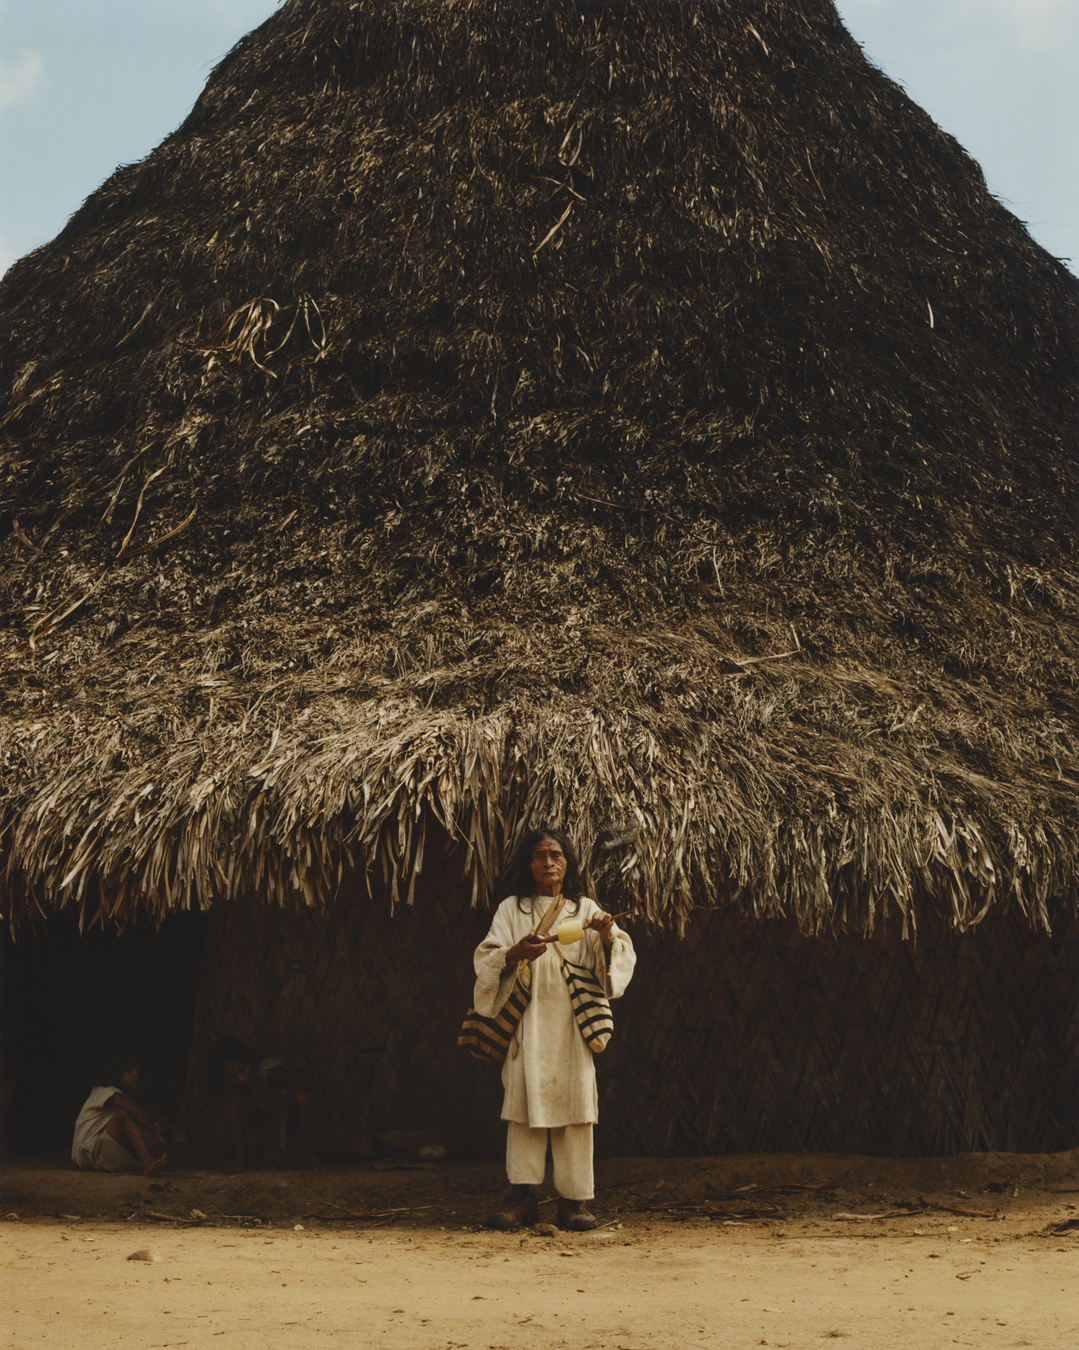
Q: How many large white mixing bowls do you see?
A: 0